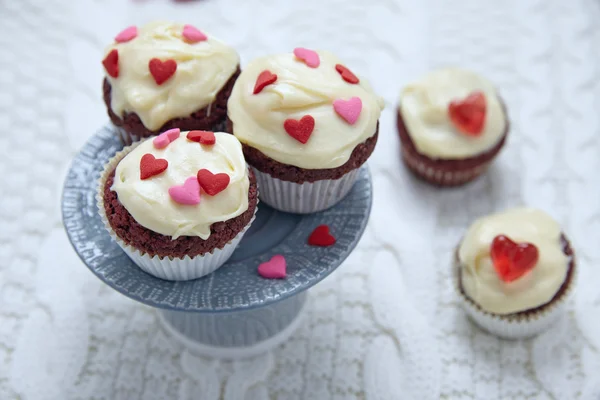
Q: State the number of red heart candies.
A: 11